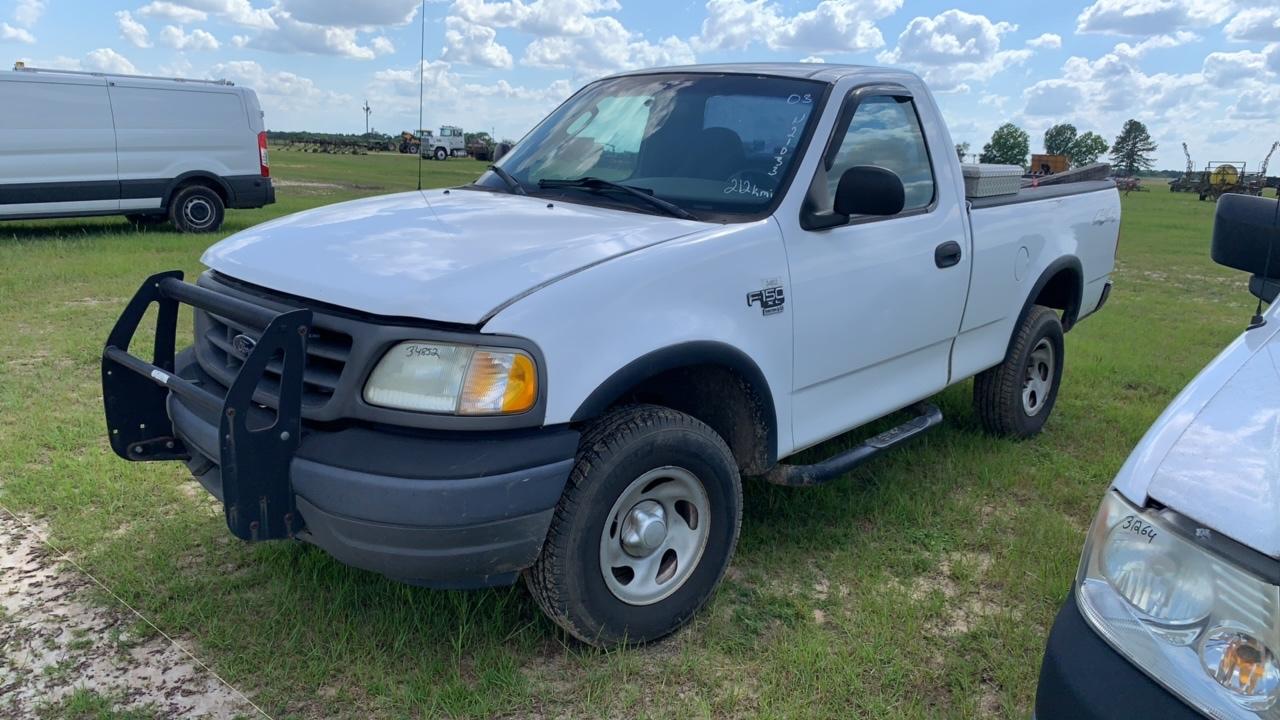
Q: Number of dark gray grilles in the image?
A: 1